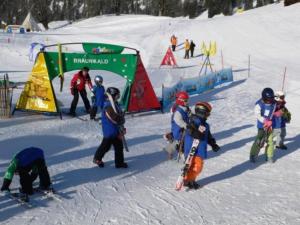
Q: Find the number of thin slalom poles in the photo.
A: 3